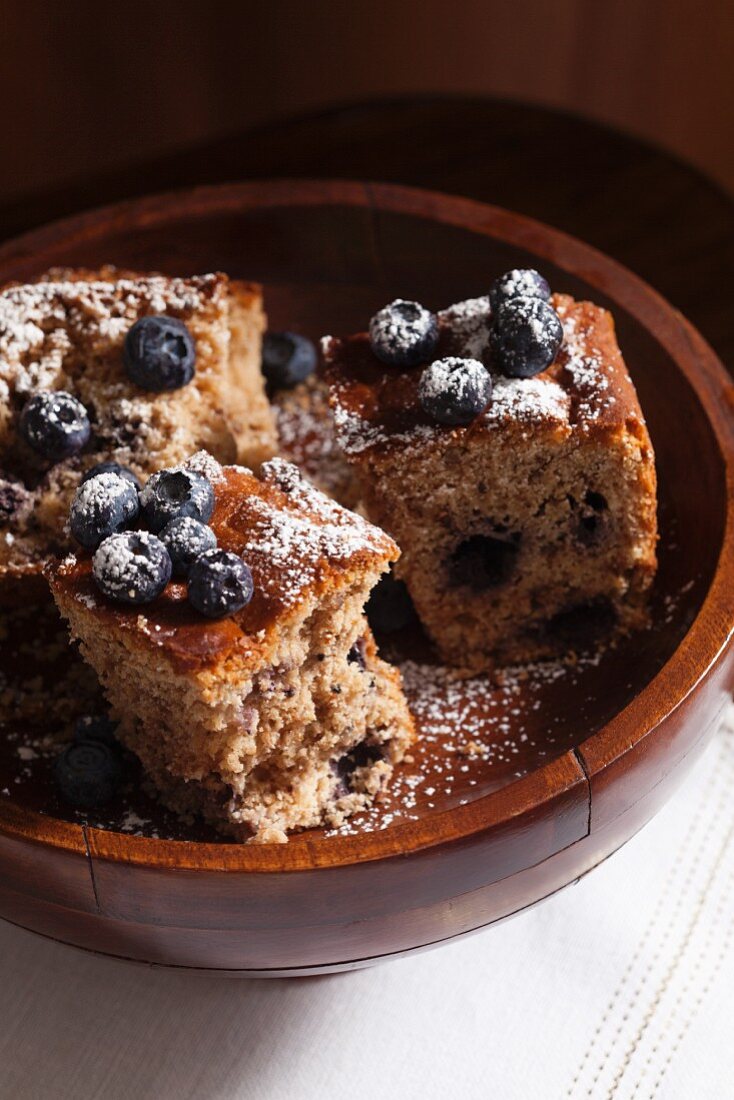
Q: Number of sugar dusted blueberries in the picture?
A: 10